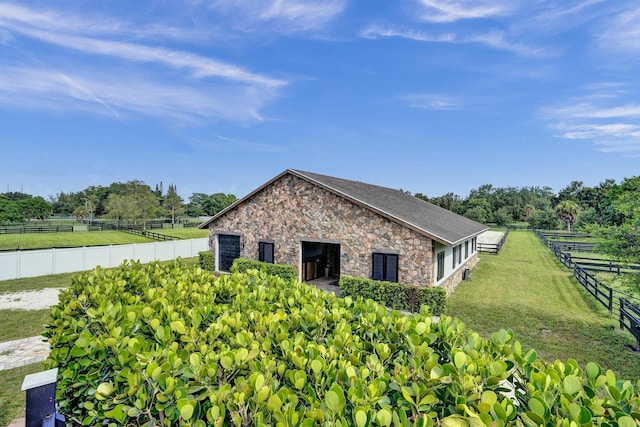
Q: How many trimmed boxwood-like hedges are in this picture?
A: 3